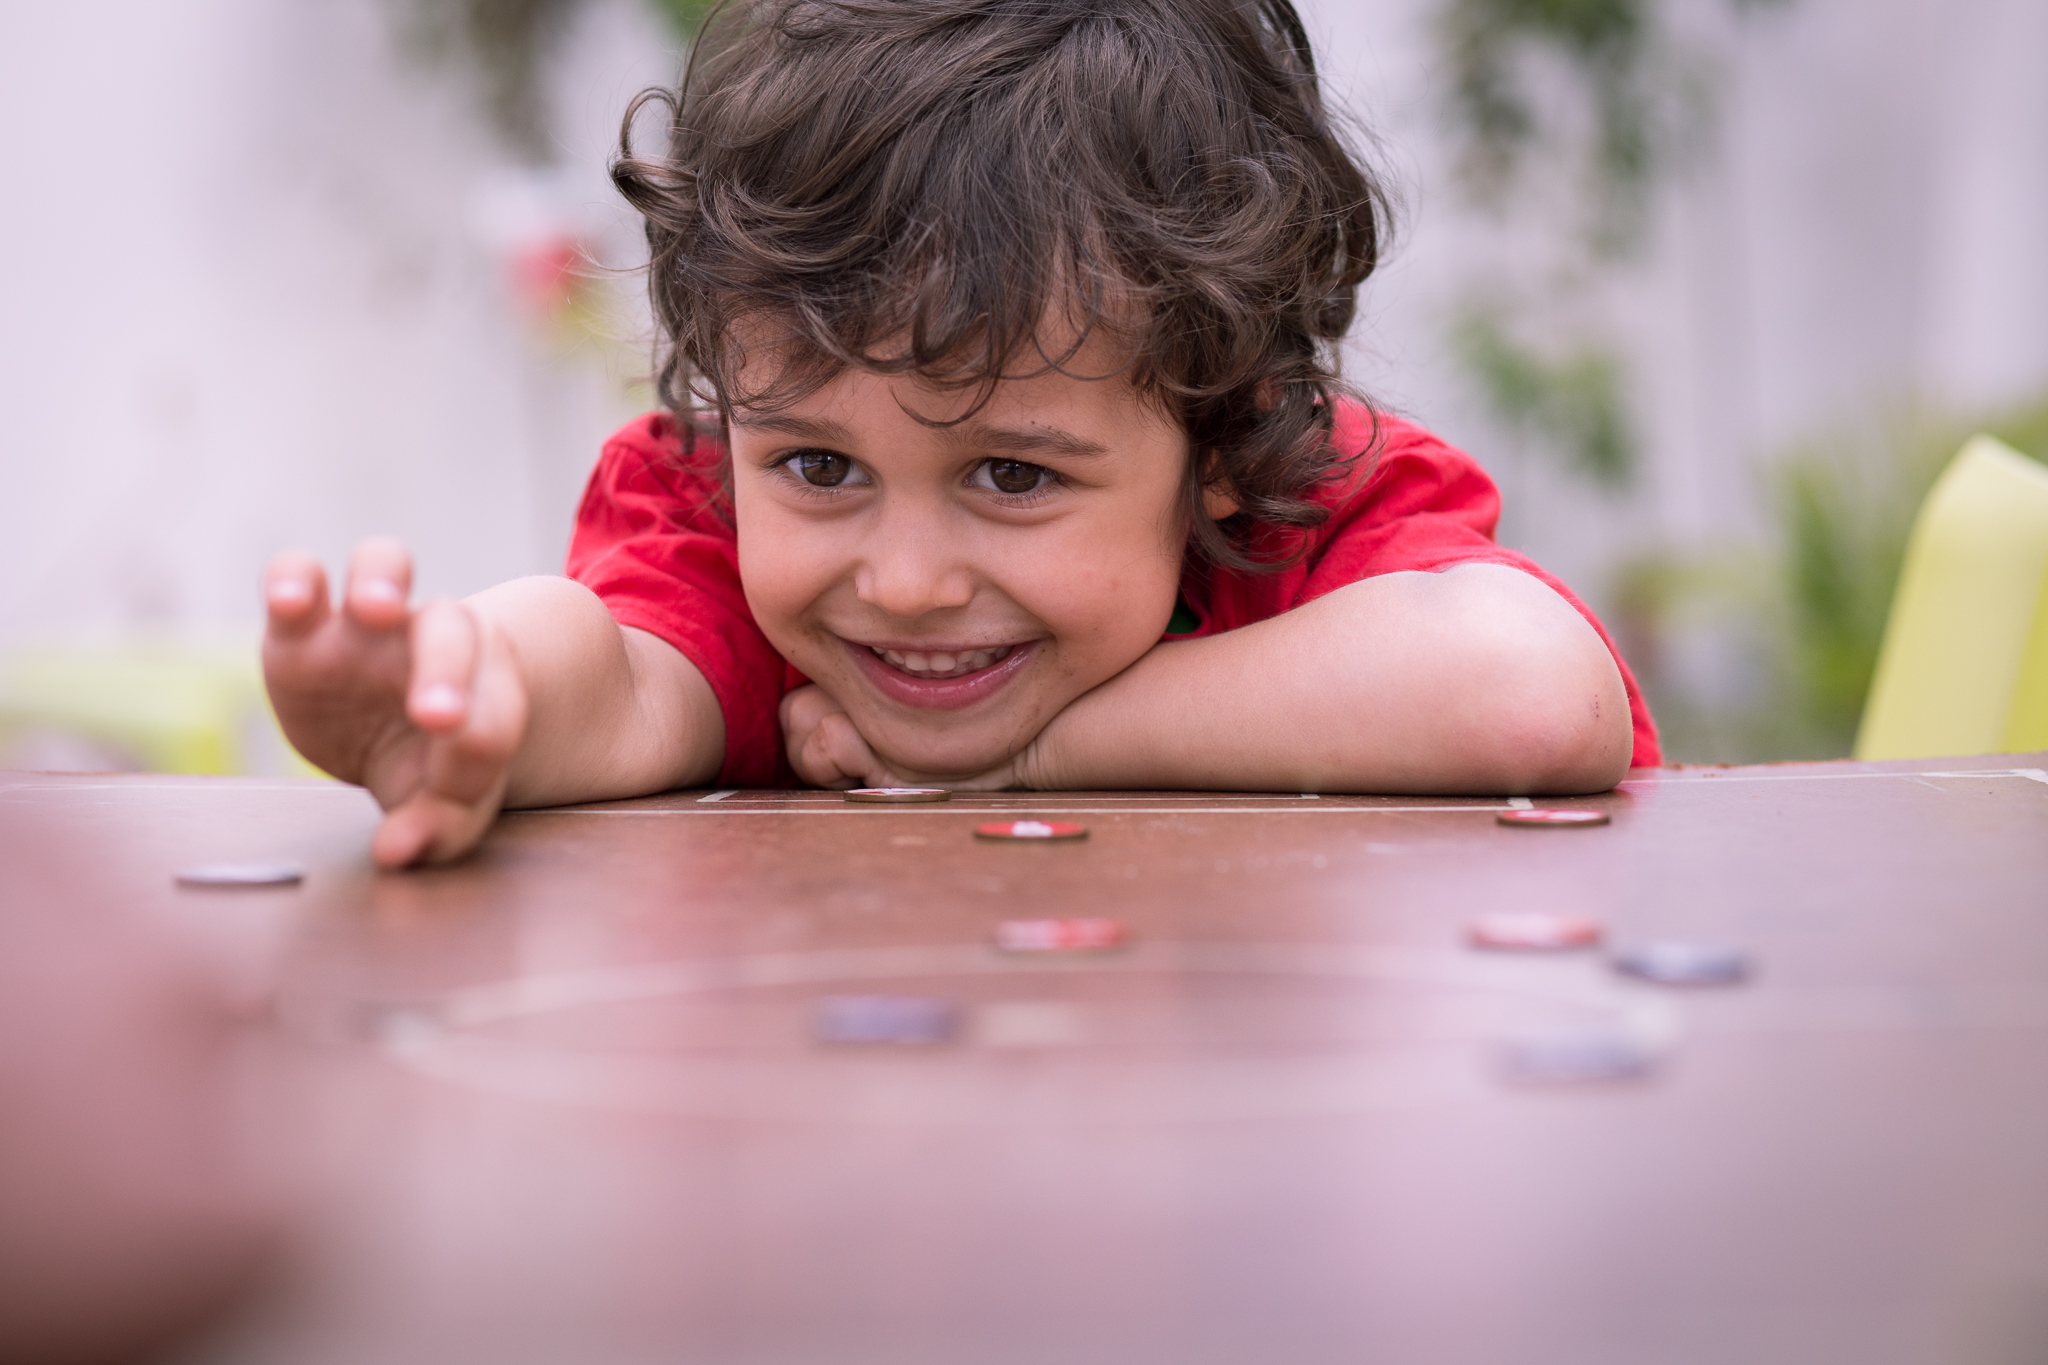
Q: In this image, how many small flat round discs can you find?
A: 9